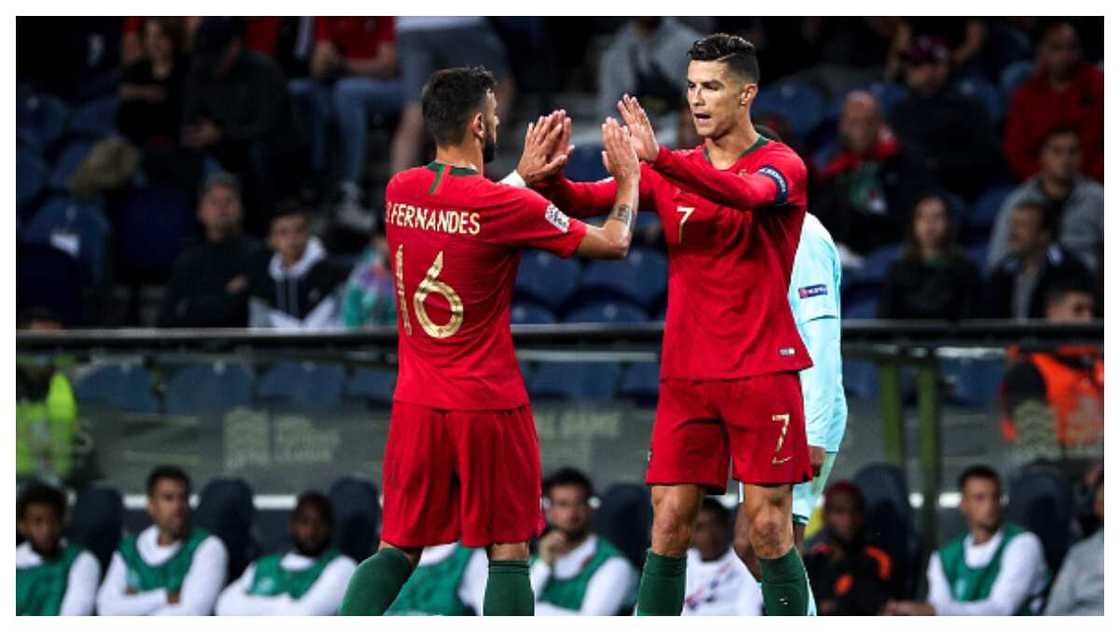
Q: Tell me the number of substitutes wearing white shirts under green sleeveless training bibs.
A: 6